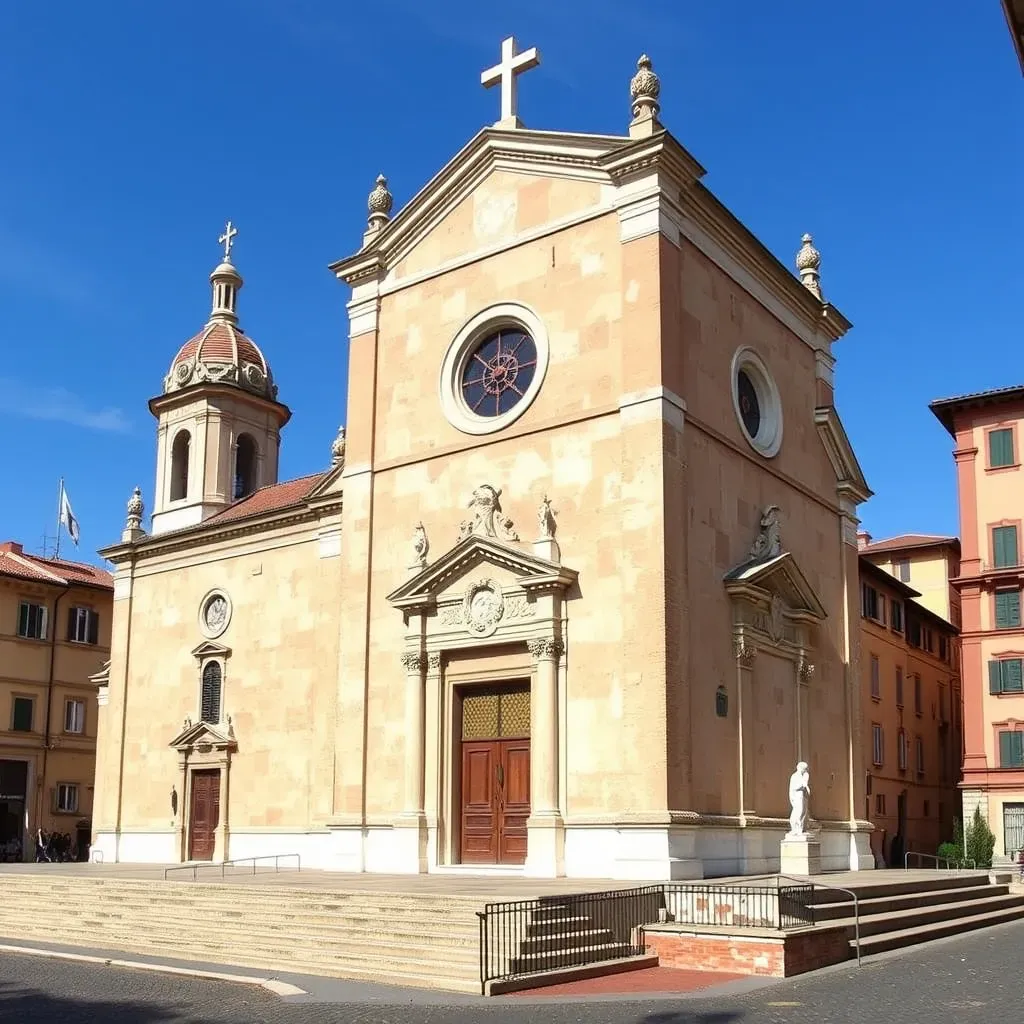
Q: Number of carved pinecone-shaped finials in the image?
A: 5